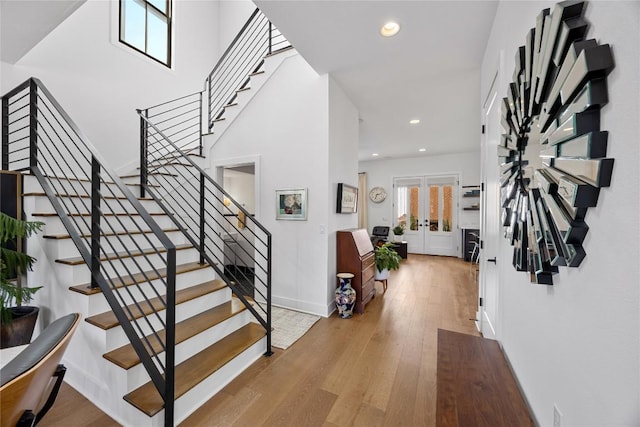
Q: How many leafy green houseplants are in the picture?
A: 3